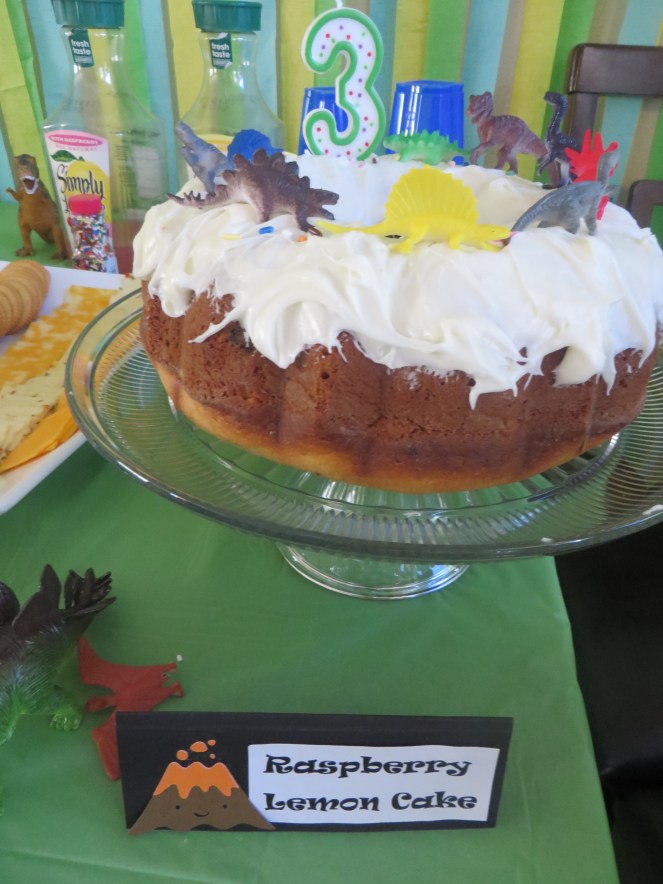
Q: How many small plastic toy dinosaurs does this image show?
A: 12